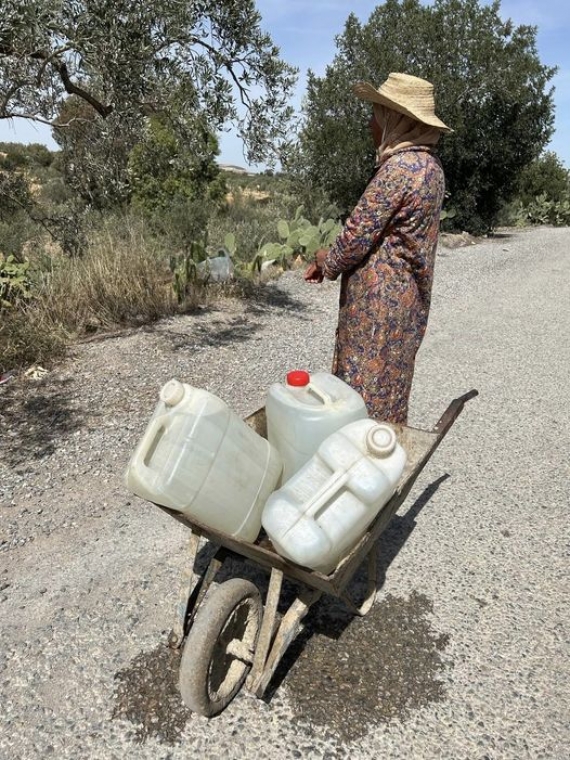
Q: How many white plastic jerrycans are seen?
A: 3